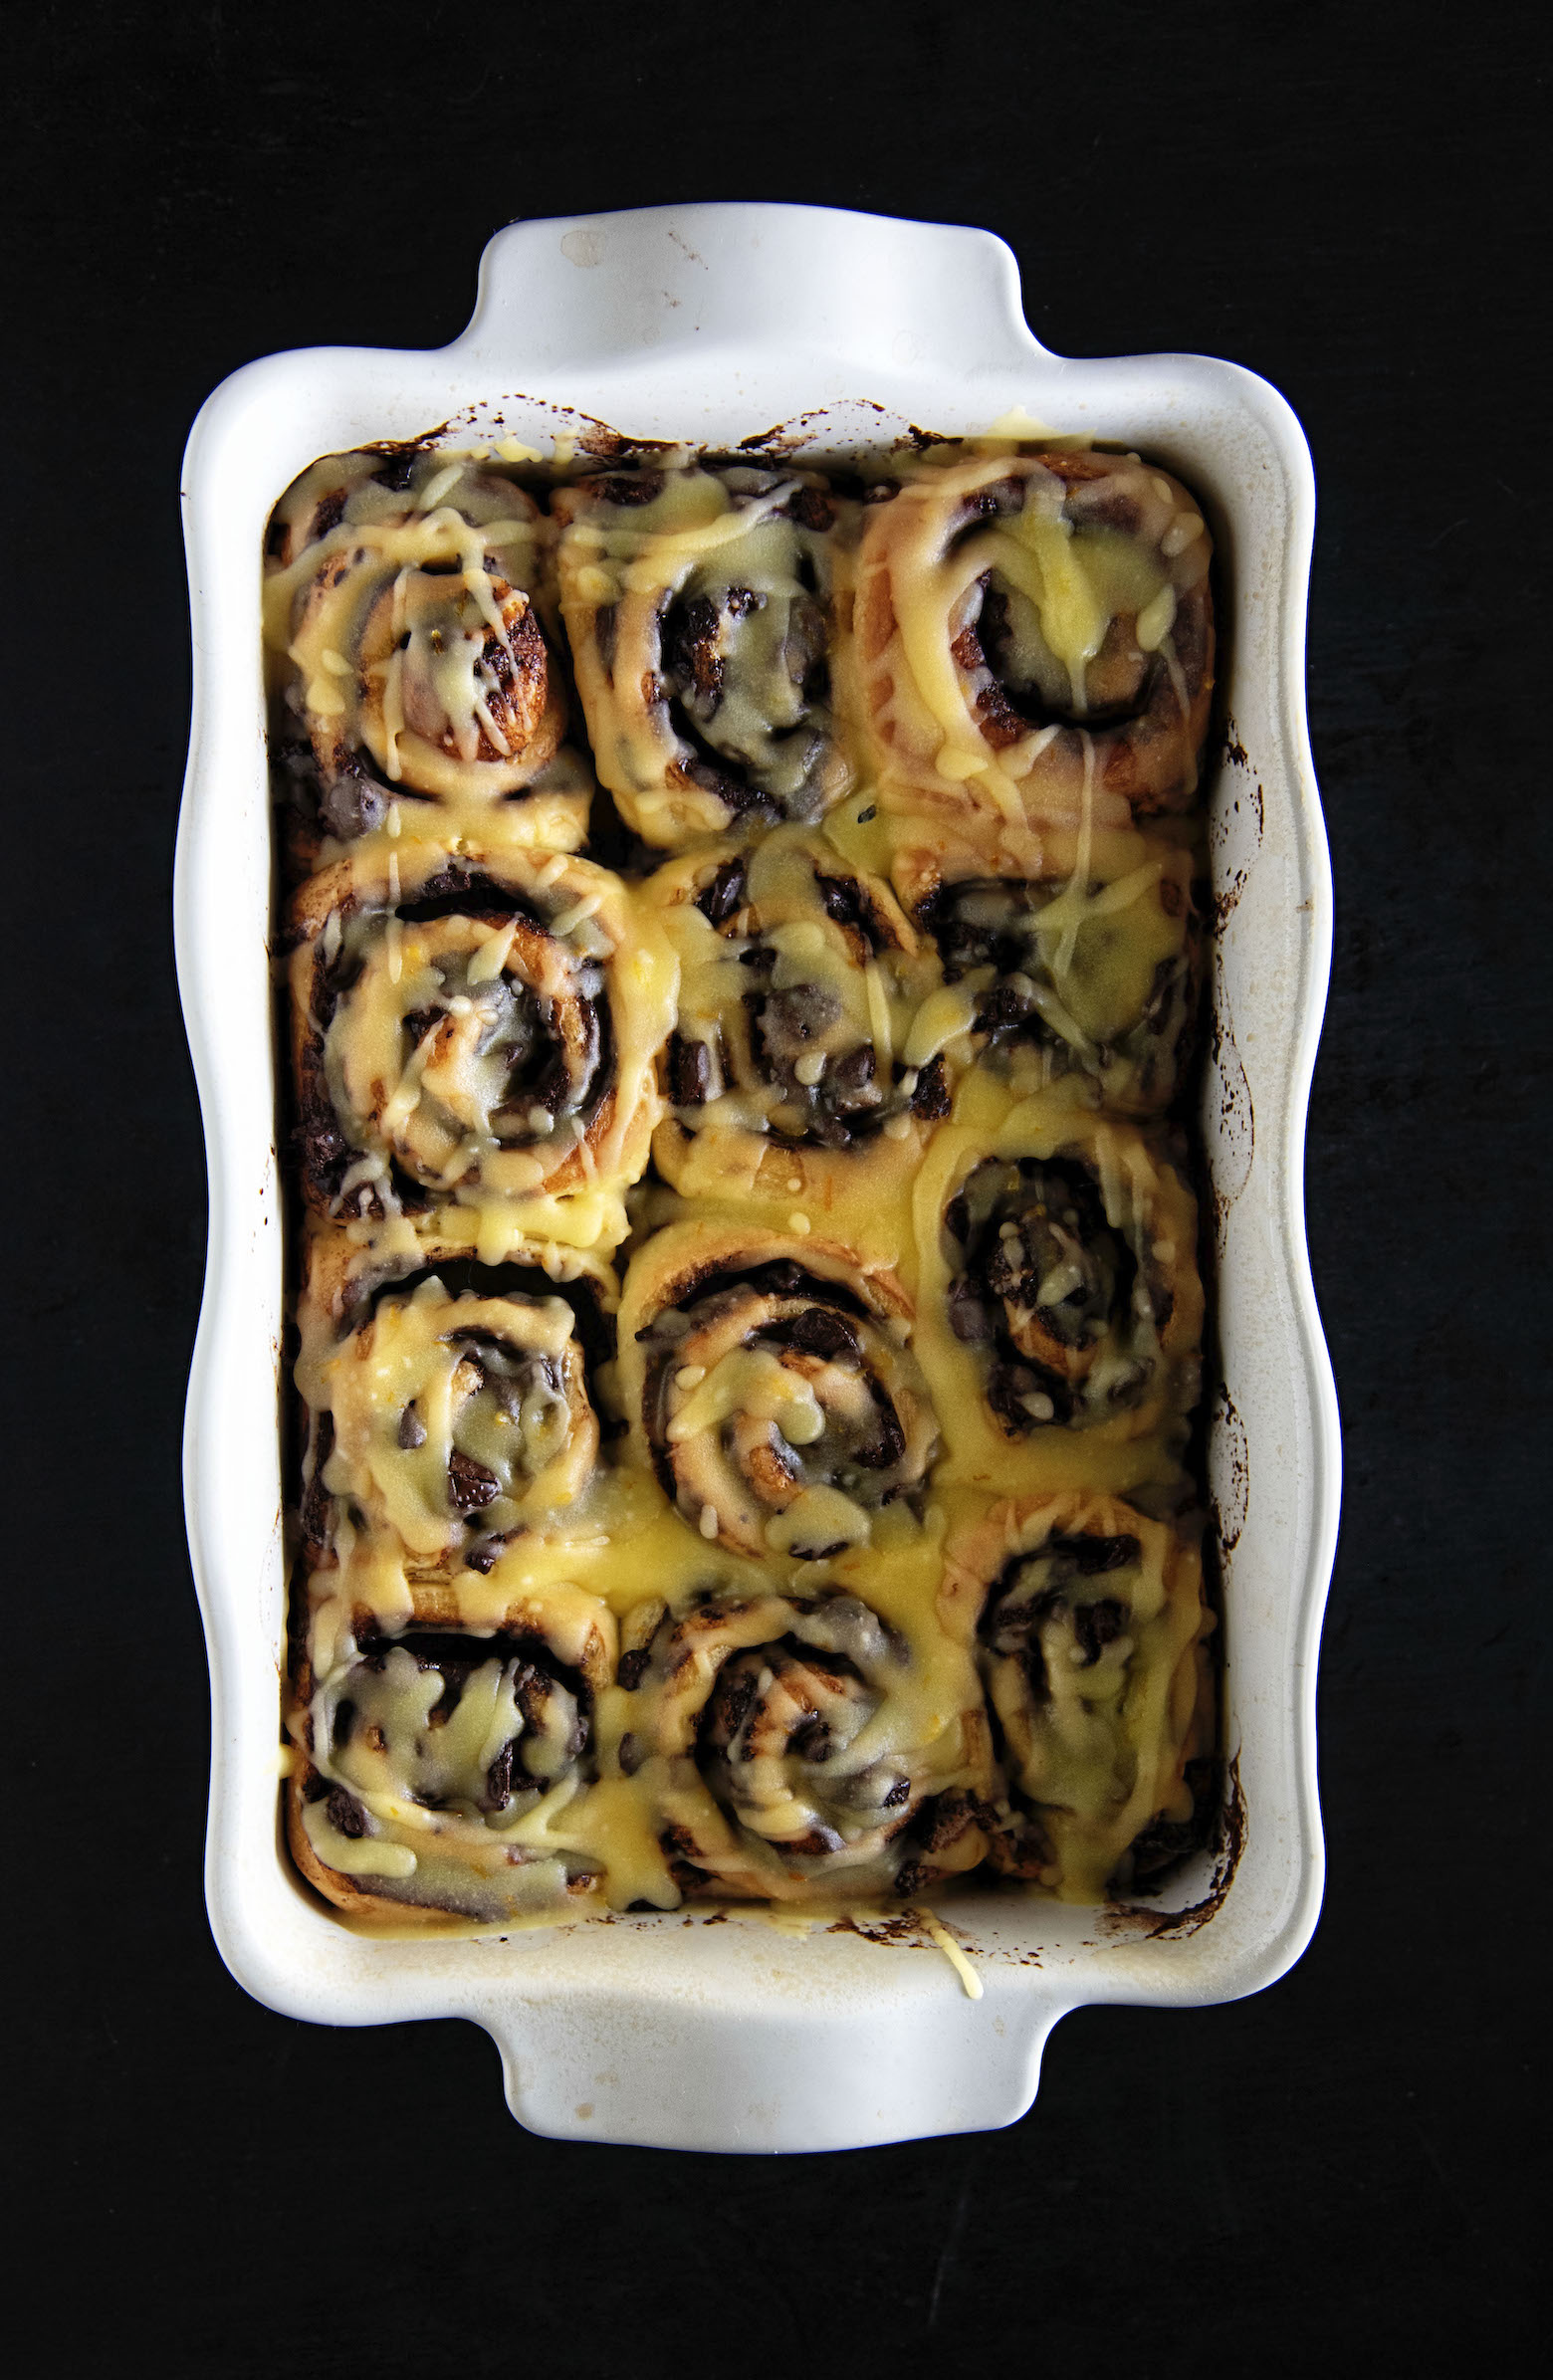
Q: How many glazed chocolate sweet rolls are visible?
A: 12